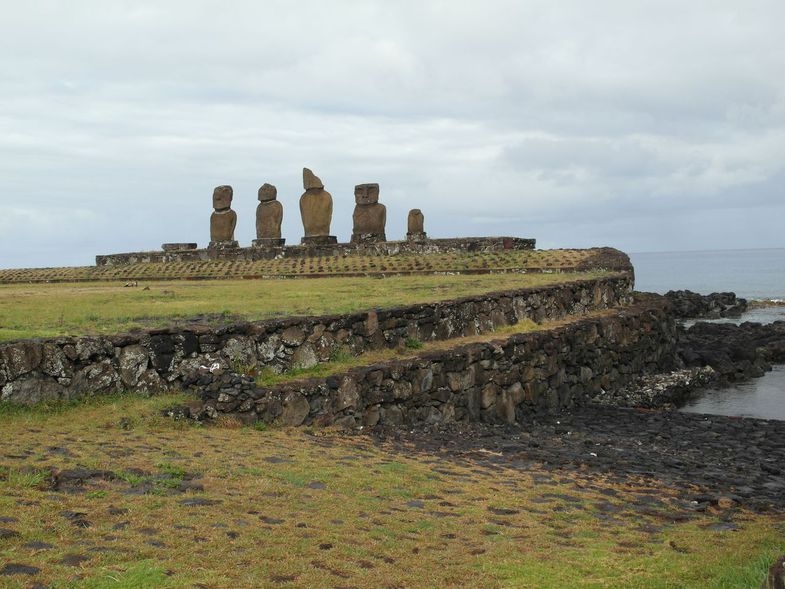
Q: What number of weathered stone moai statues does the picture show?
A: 5